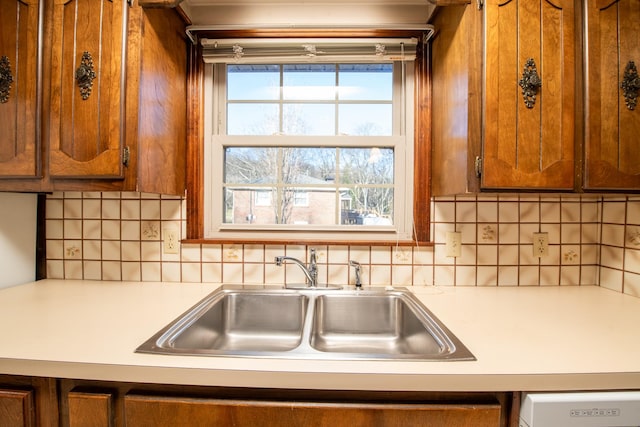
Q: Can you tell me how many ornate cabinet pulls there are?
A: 4